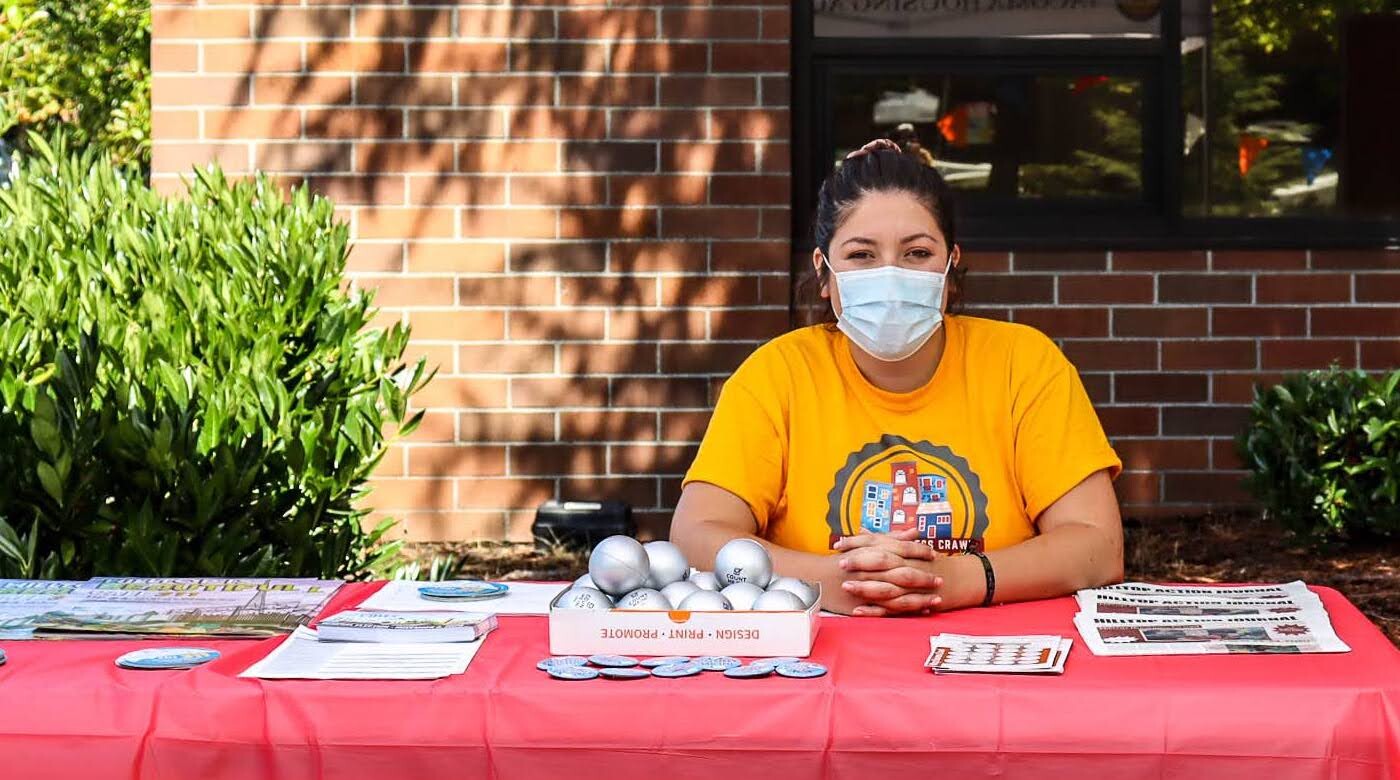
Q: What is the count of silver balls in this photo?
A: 12